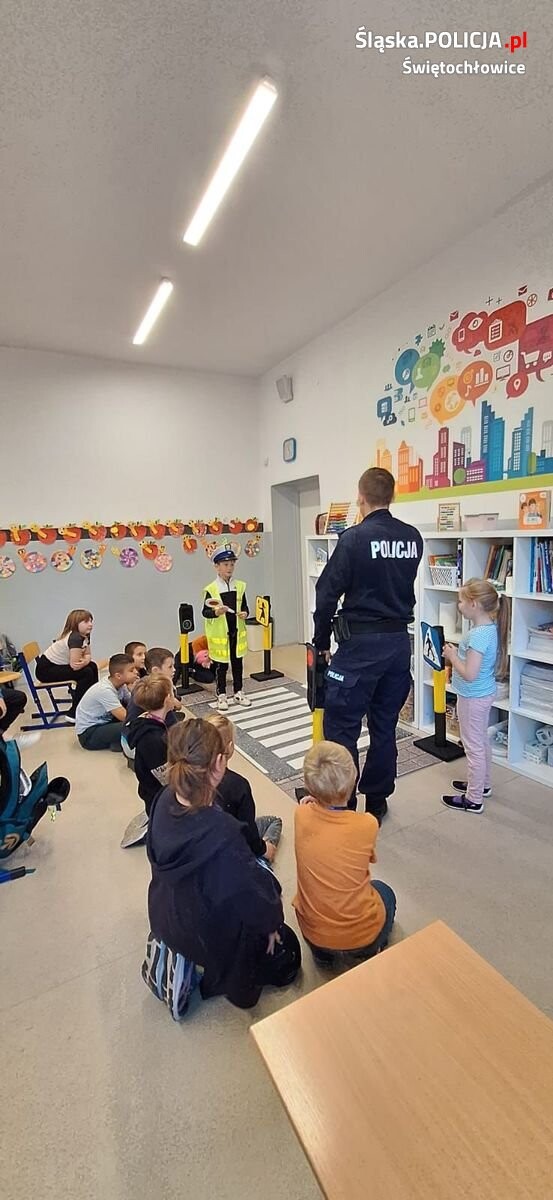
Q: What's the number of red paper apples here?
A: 15